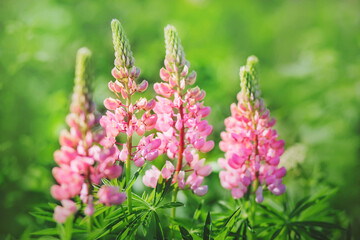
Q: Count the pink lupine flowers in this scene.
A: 4